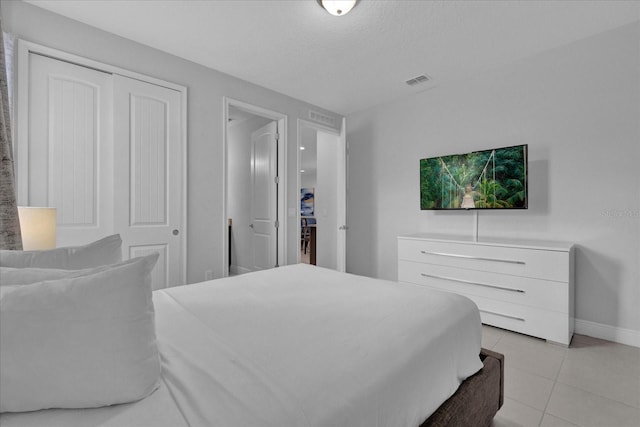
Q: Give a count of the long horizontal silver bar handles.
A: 3